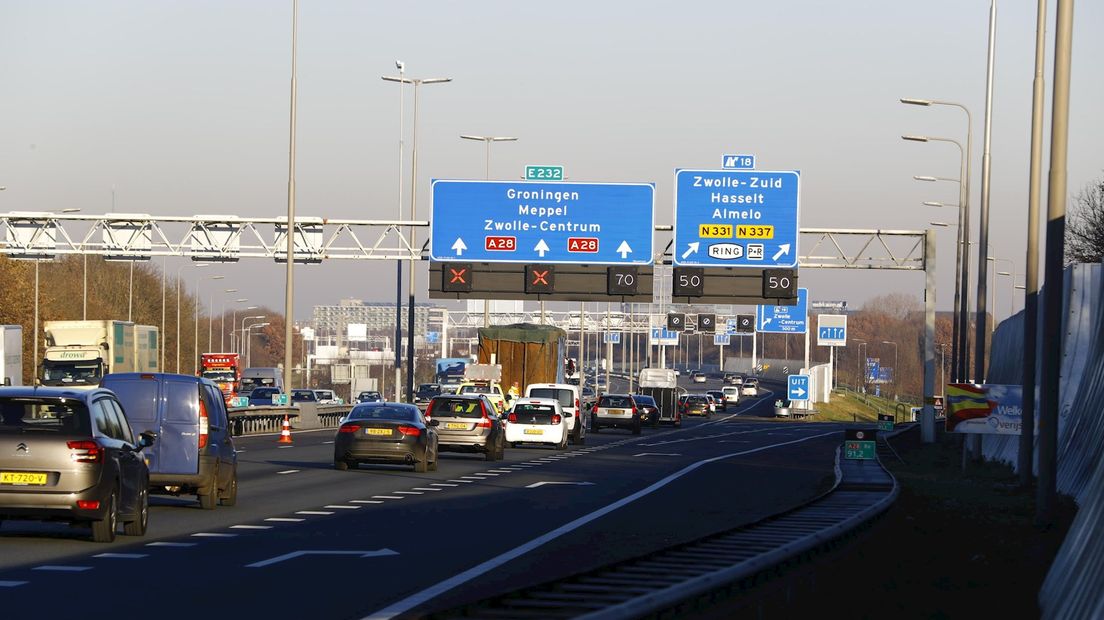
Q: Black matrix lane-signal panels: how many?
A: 8